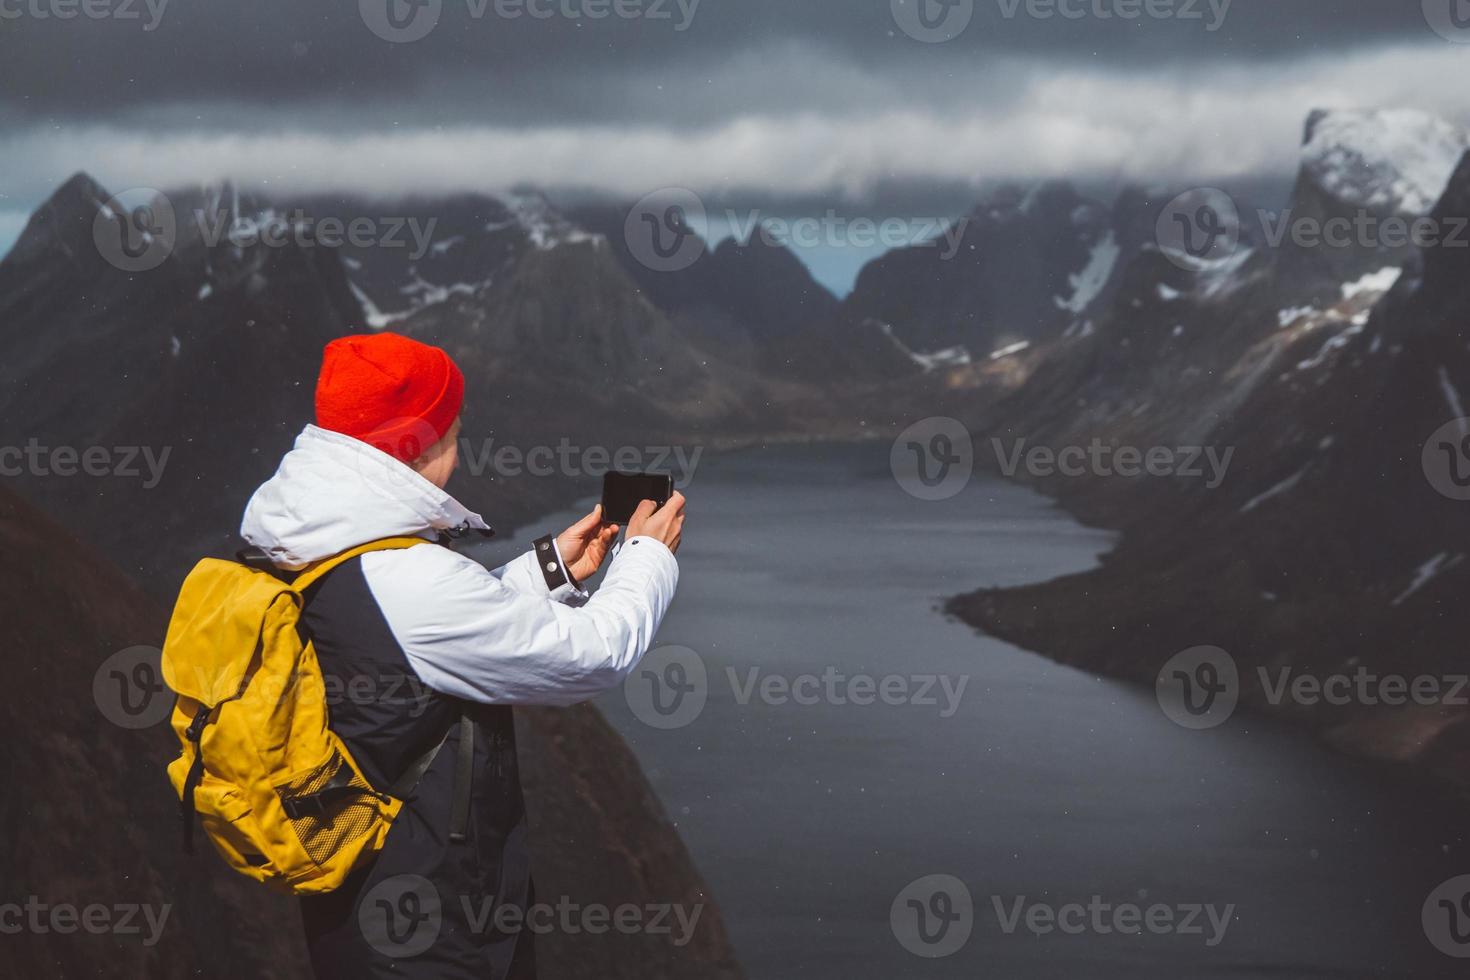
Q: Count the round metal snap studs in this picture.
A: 2